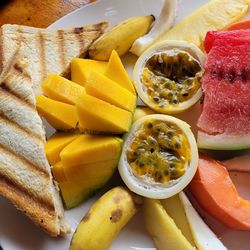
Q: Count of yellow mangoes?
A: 2